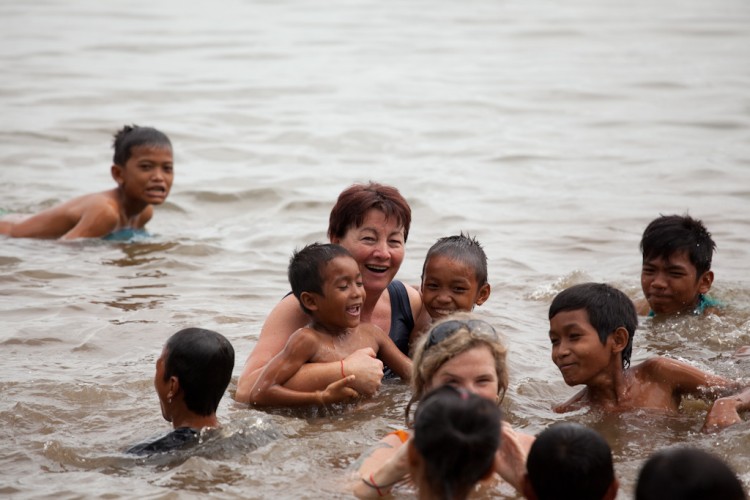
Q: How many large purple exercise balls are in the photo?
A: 0